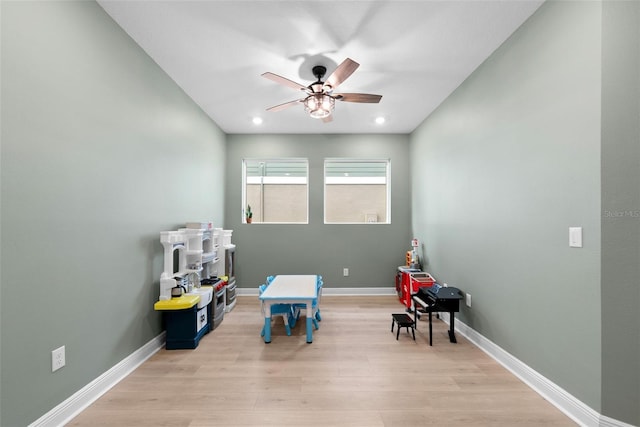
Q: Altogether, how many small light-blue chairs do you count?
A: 4